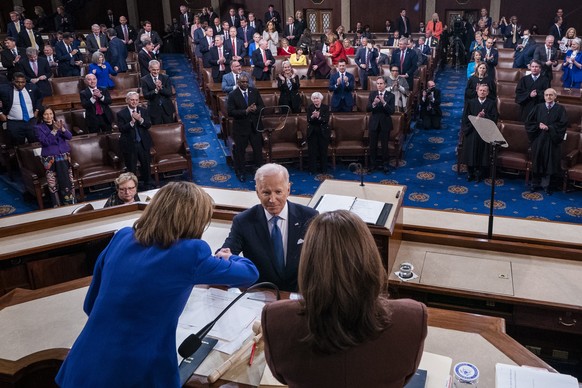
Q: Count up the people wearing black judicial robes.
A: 4